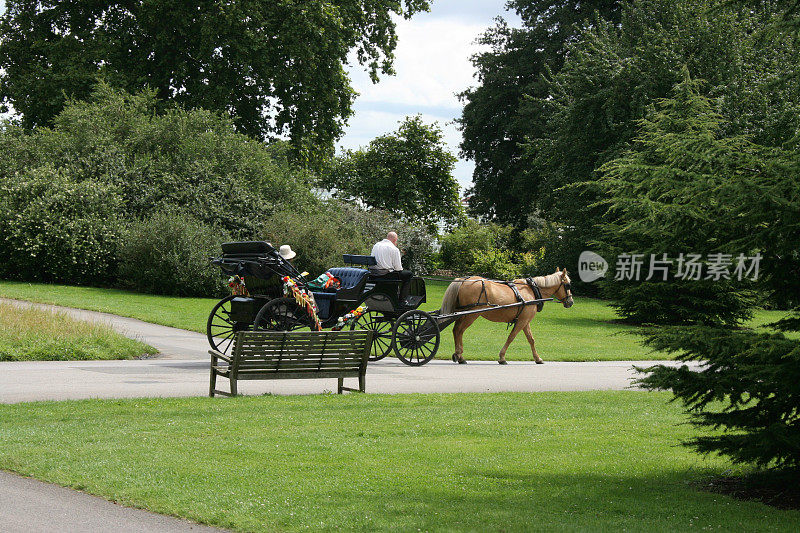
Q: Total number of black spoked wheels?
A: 4